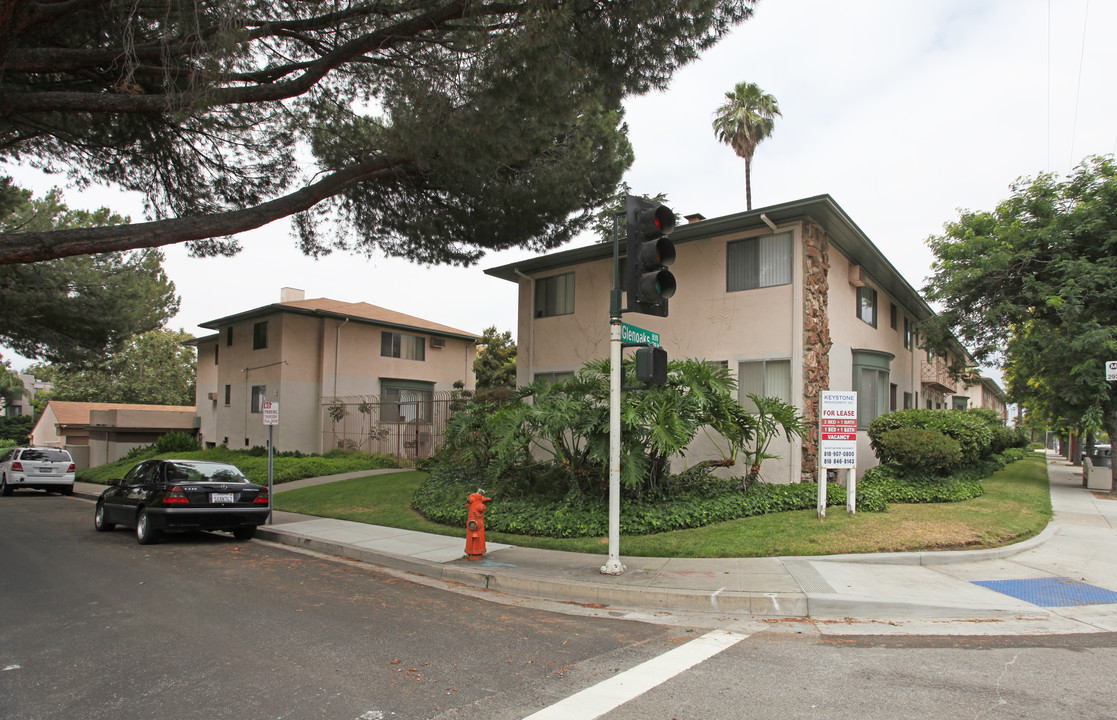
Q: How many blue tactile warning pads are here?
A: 1